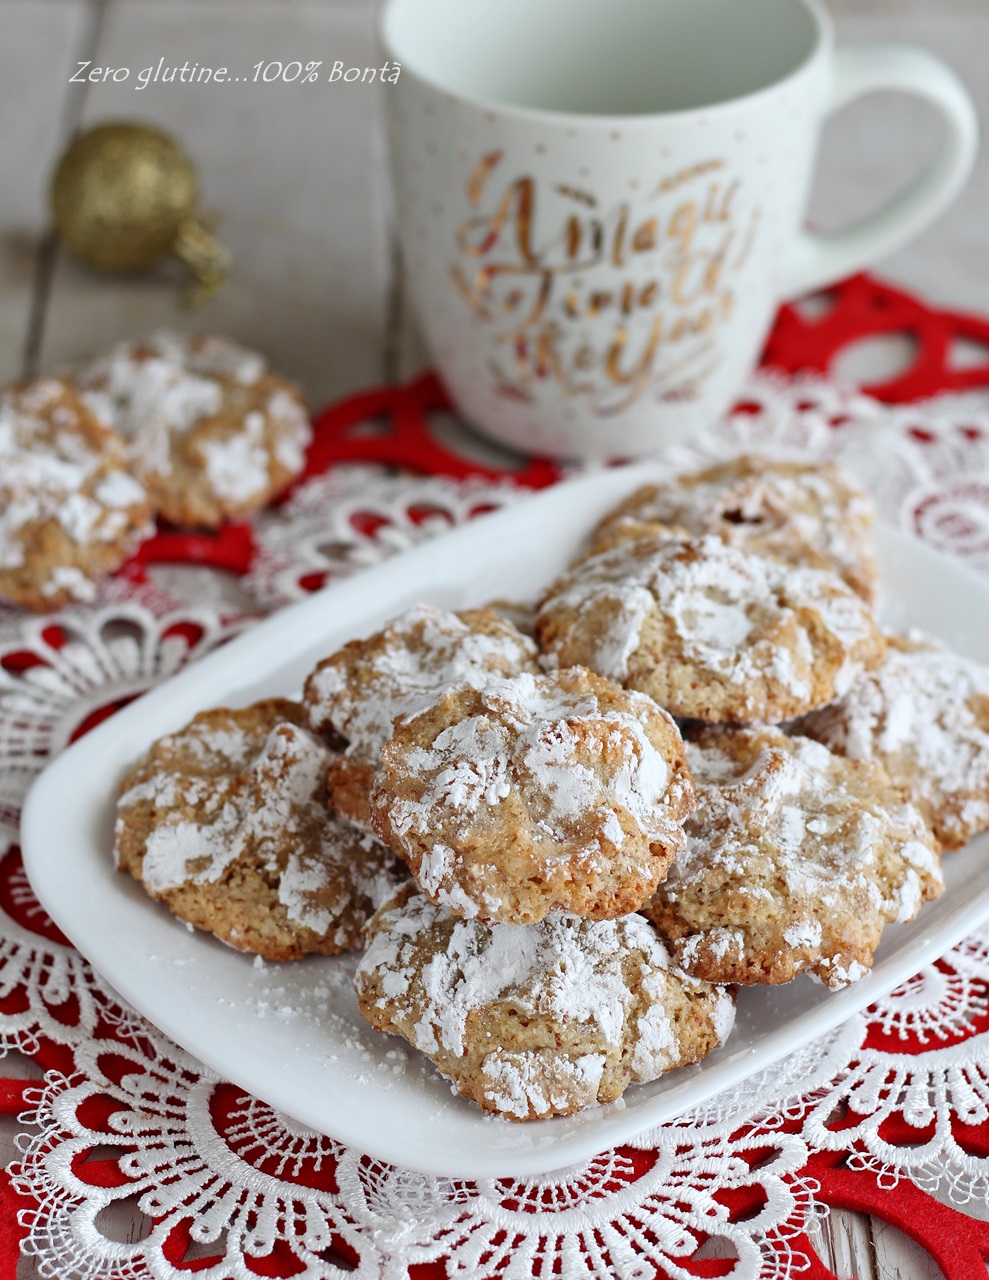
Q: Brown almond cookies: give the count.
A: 10